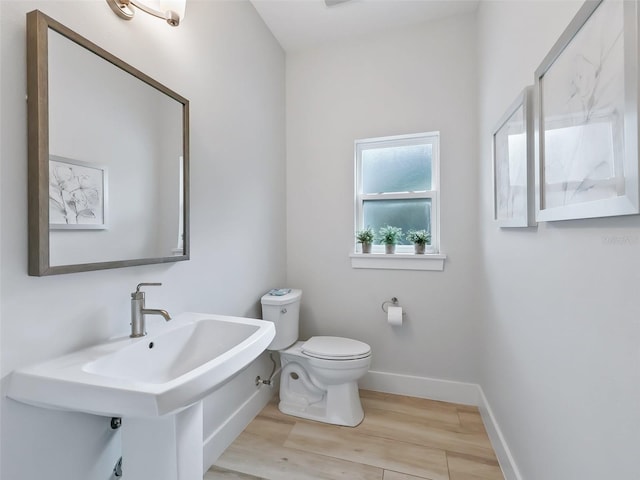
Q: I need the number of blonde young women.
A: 0